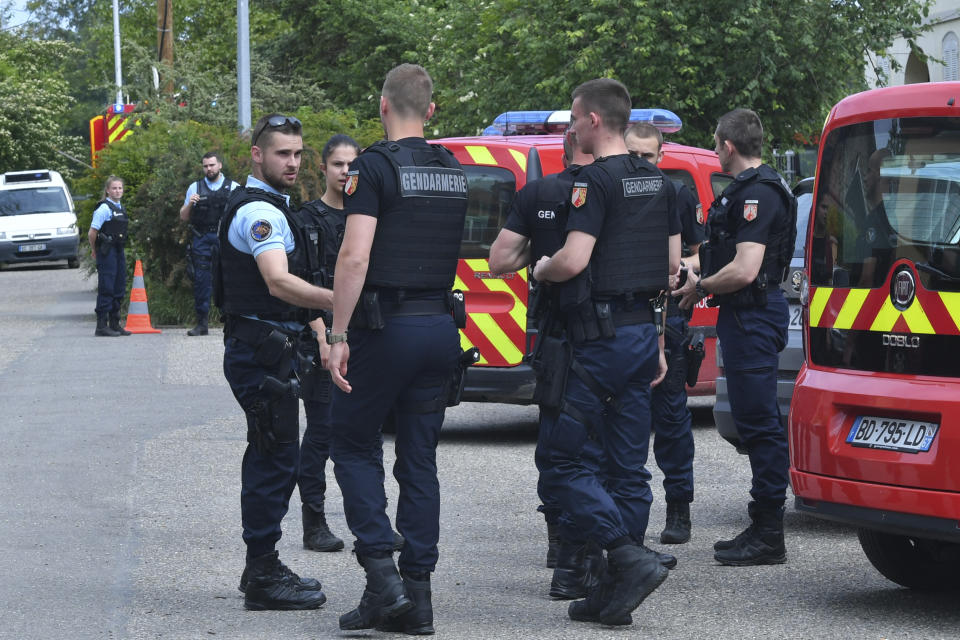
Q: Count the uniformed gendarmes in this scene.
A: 9